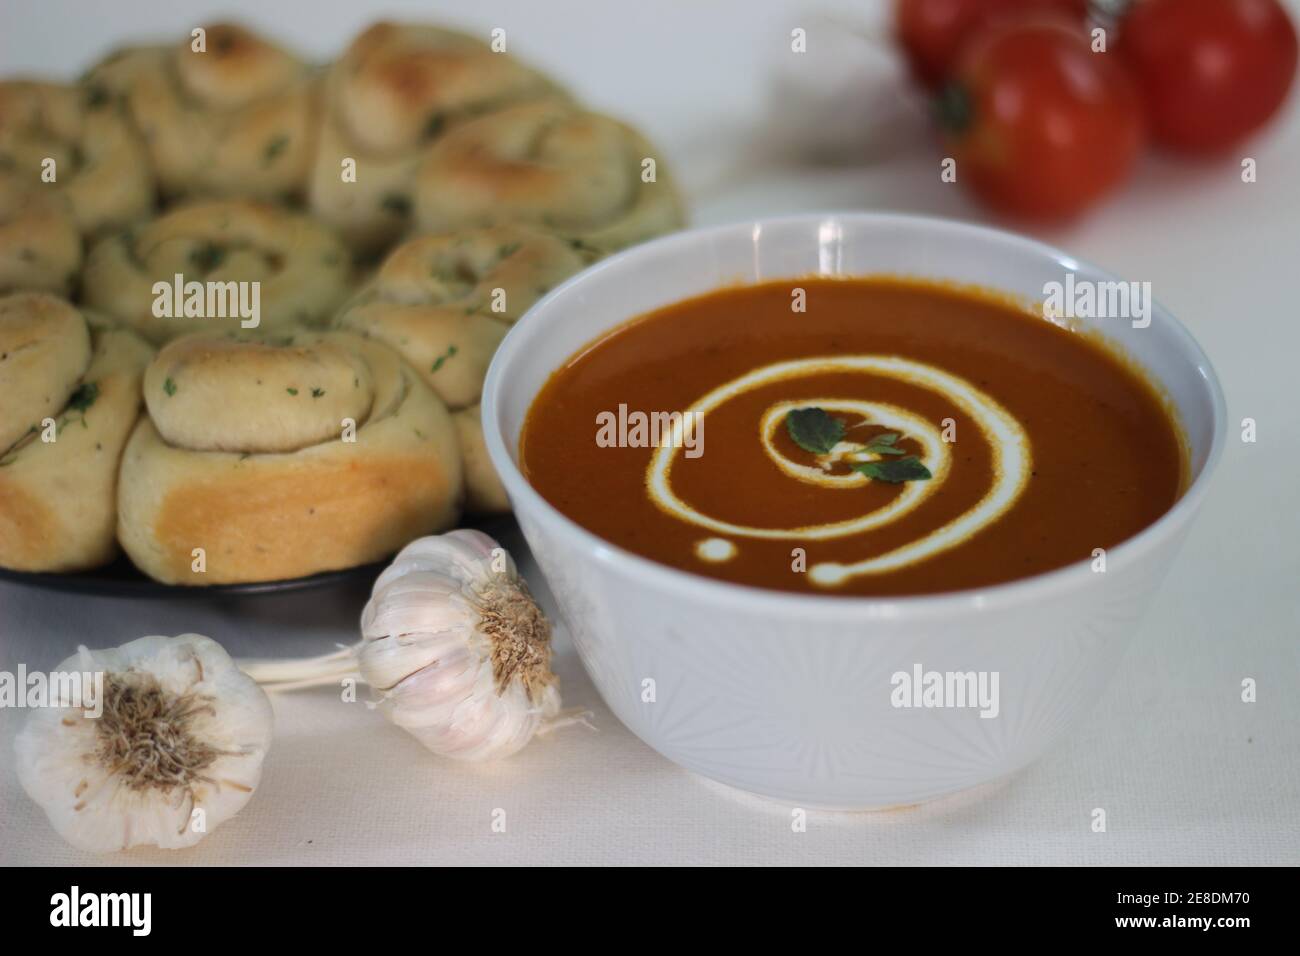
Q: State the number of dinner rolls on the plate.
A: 9